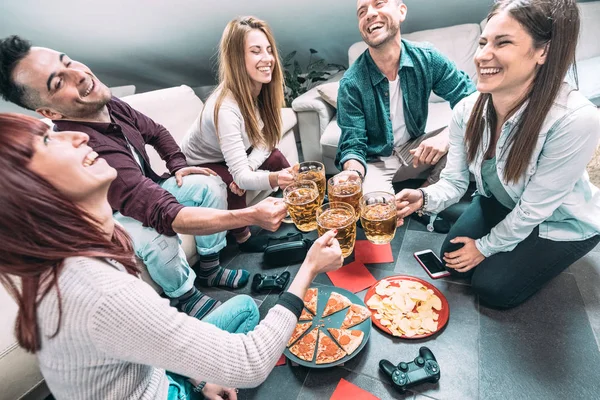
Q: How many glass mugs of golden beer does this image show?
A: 5